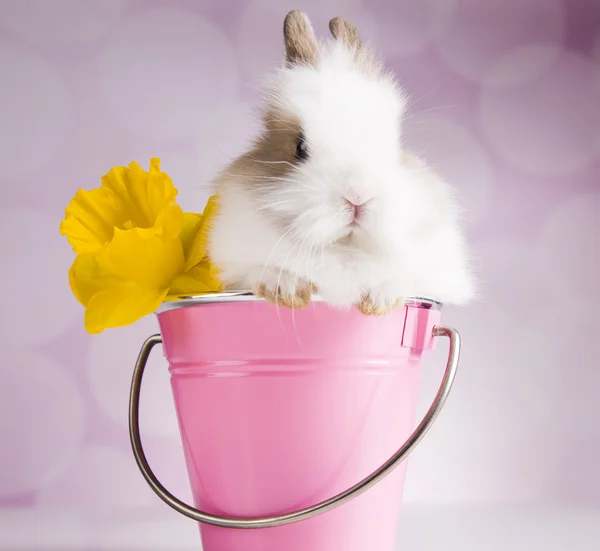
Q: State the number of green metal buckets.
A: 0